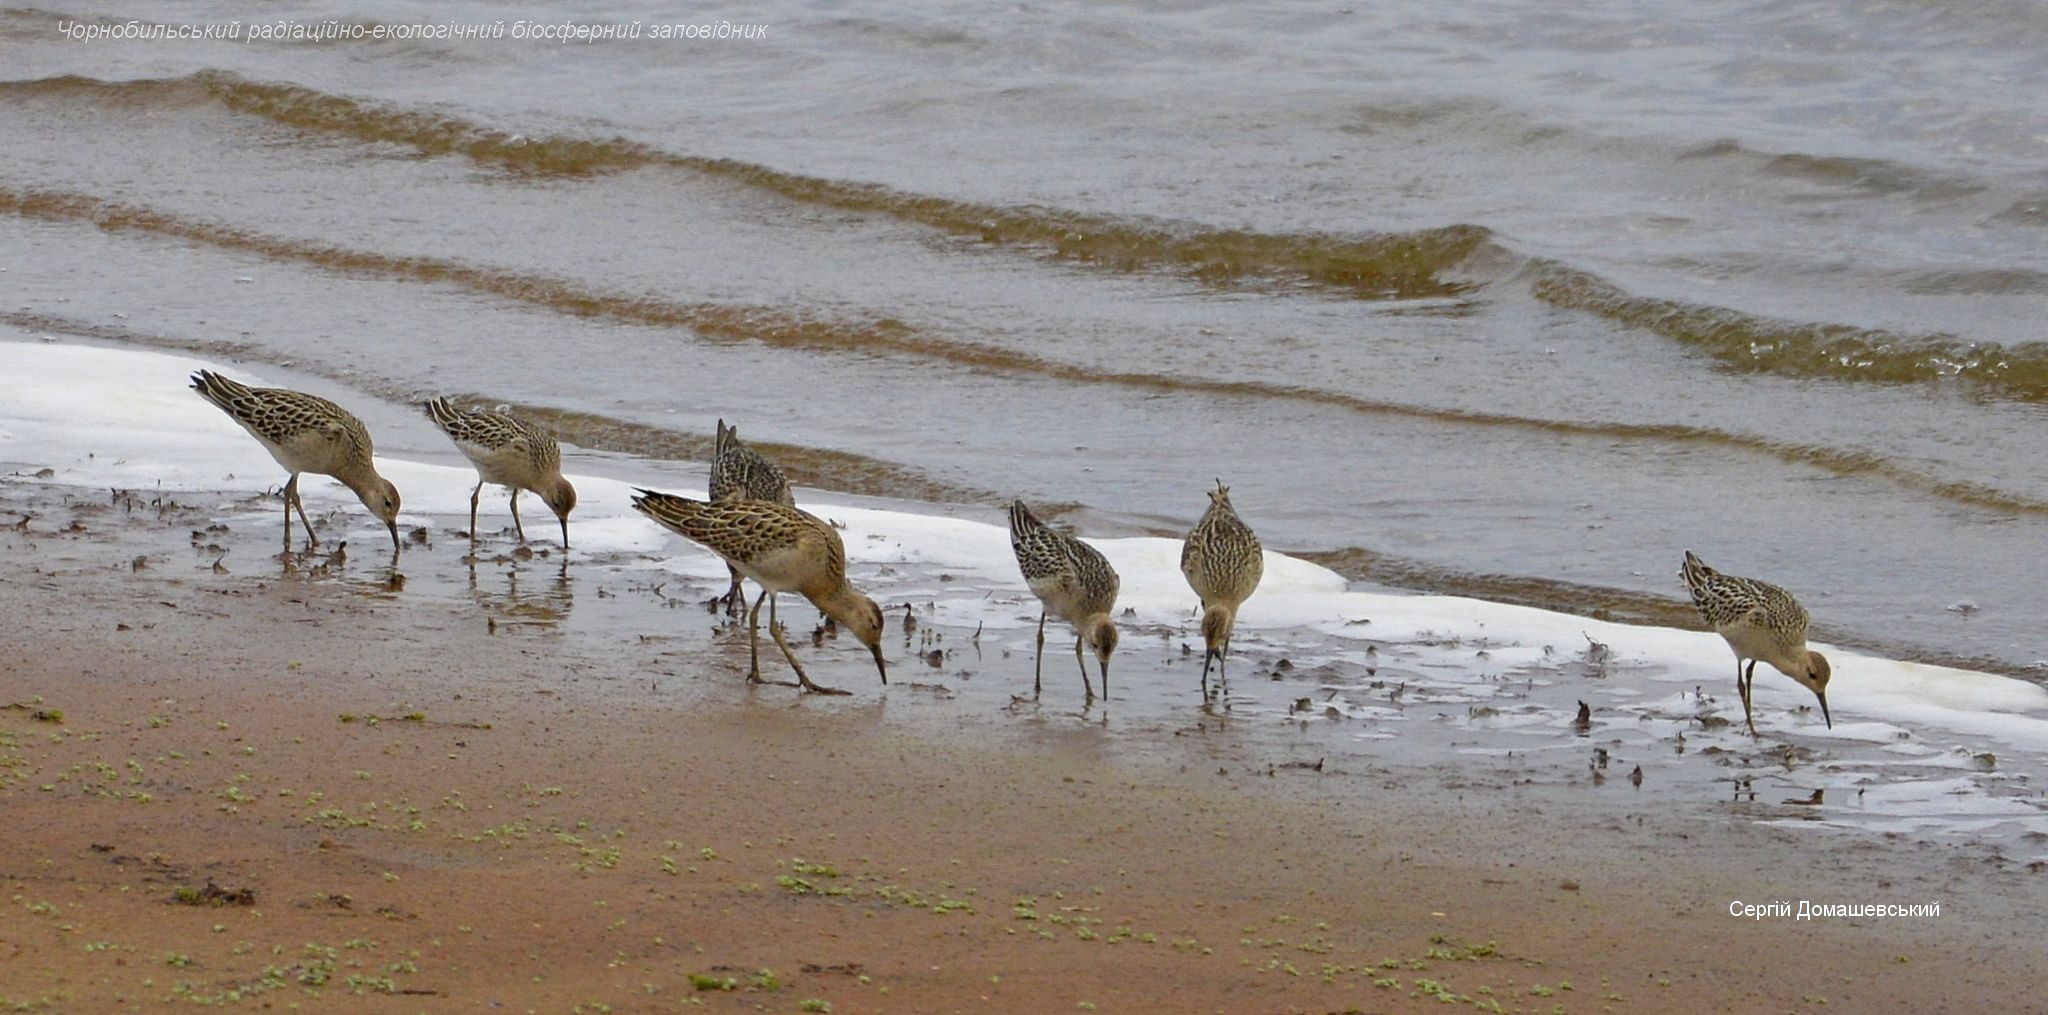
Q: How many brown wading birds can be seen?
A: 7